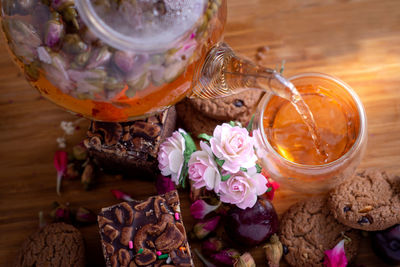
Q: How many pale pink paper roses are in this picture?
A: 4